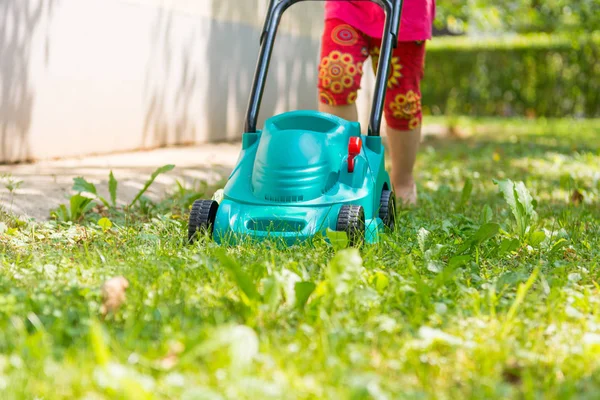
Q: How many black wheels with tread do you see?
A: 3